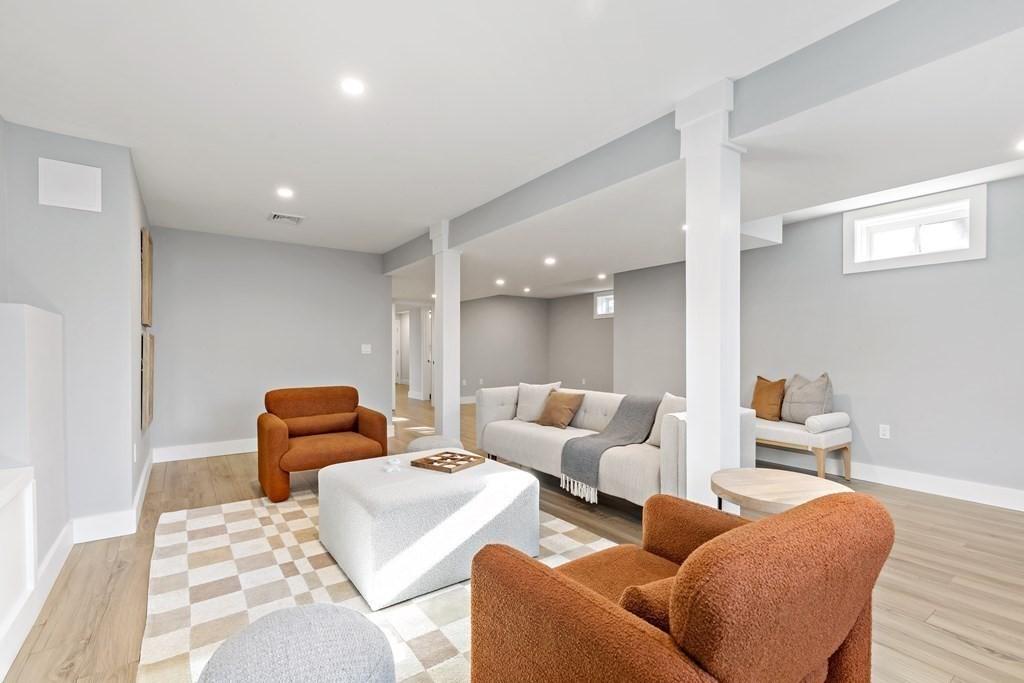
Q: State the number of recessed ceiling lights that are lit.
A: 9